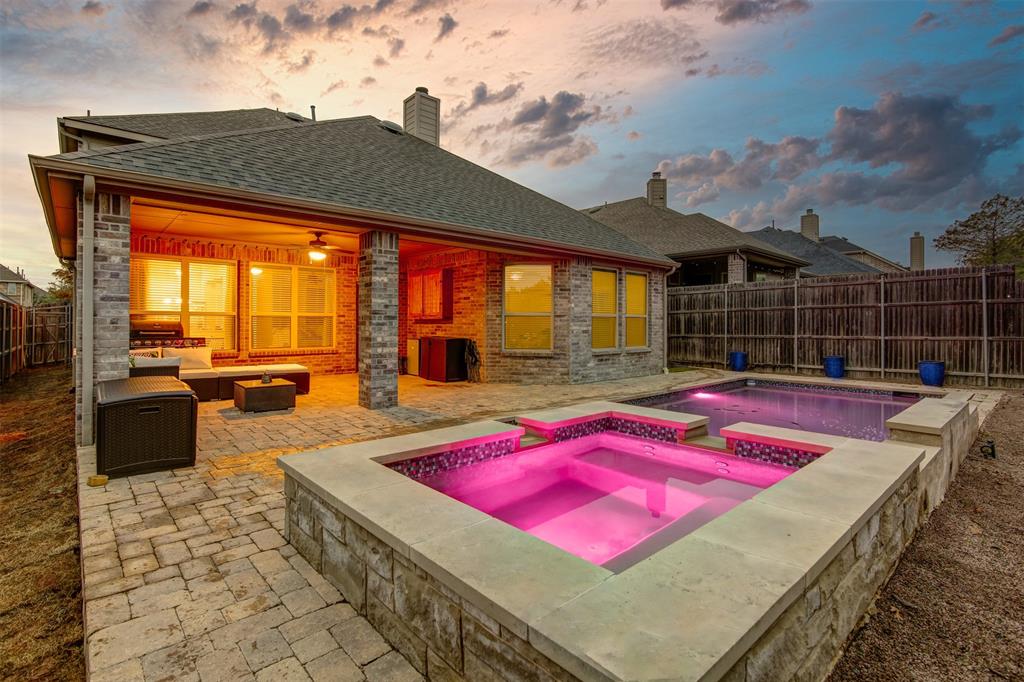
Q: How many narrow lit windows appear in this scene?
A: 2